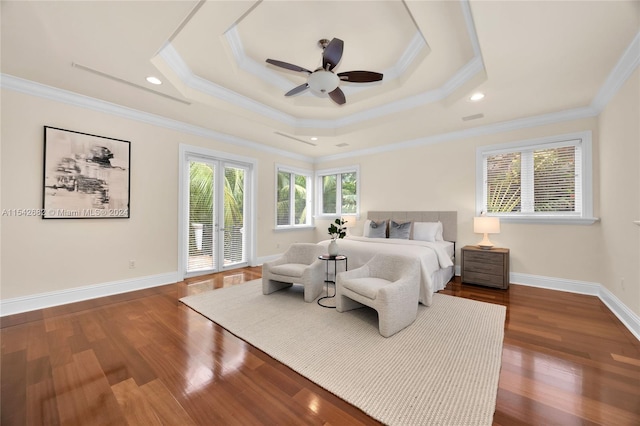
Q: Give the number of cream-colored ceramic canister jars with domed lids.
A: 0